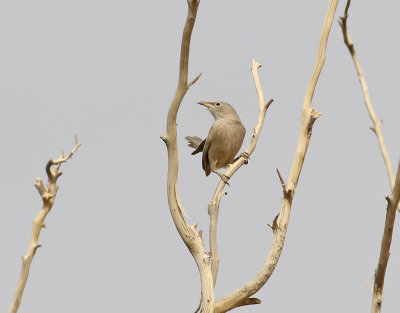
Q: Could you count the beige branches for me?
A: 6